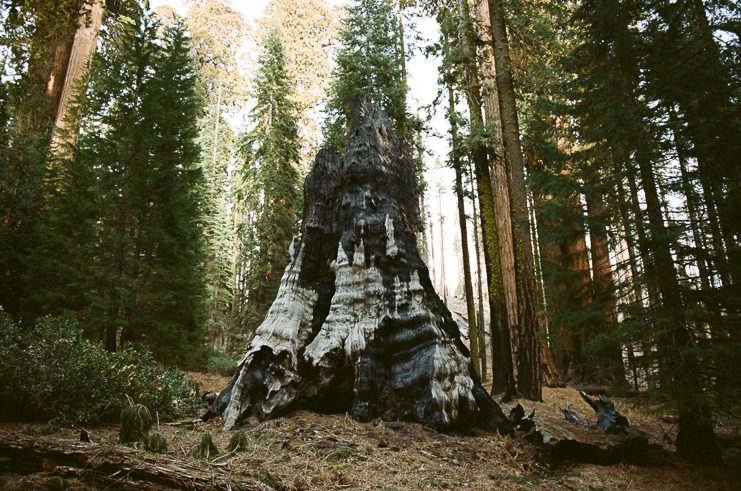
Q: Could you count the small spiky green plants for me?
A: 4